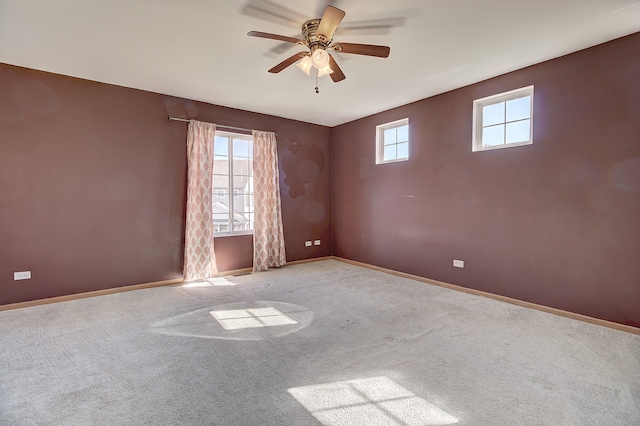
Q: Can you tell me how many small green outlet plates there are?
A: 0